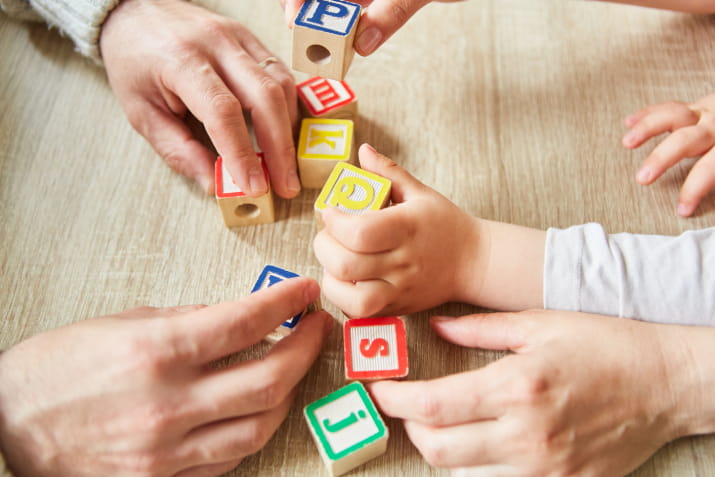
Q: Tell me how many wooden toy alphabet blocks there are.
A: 8